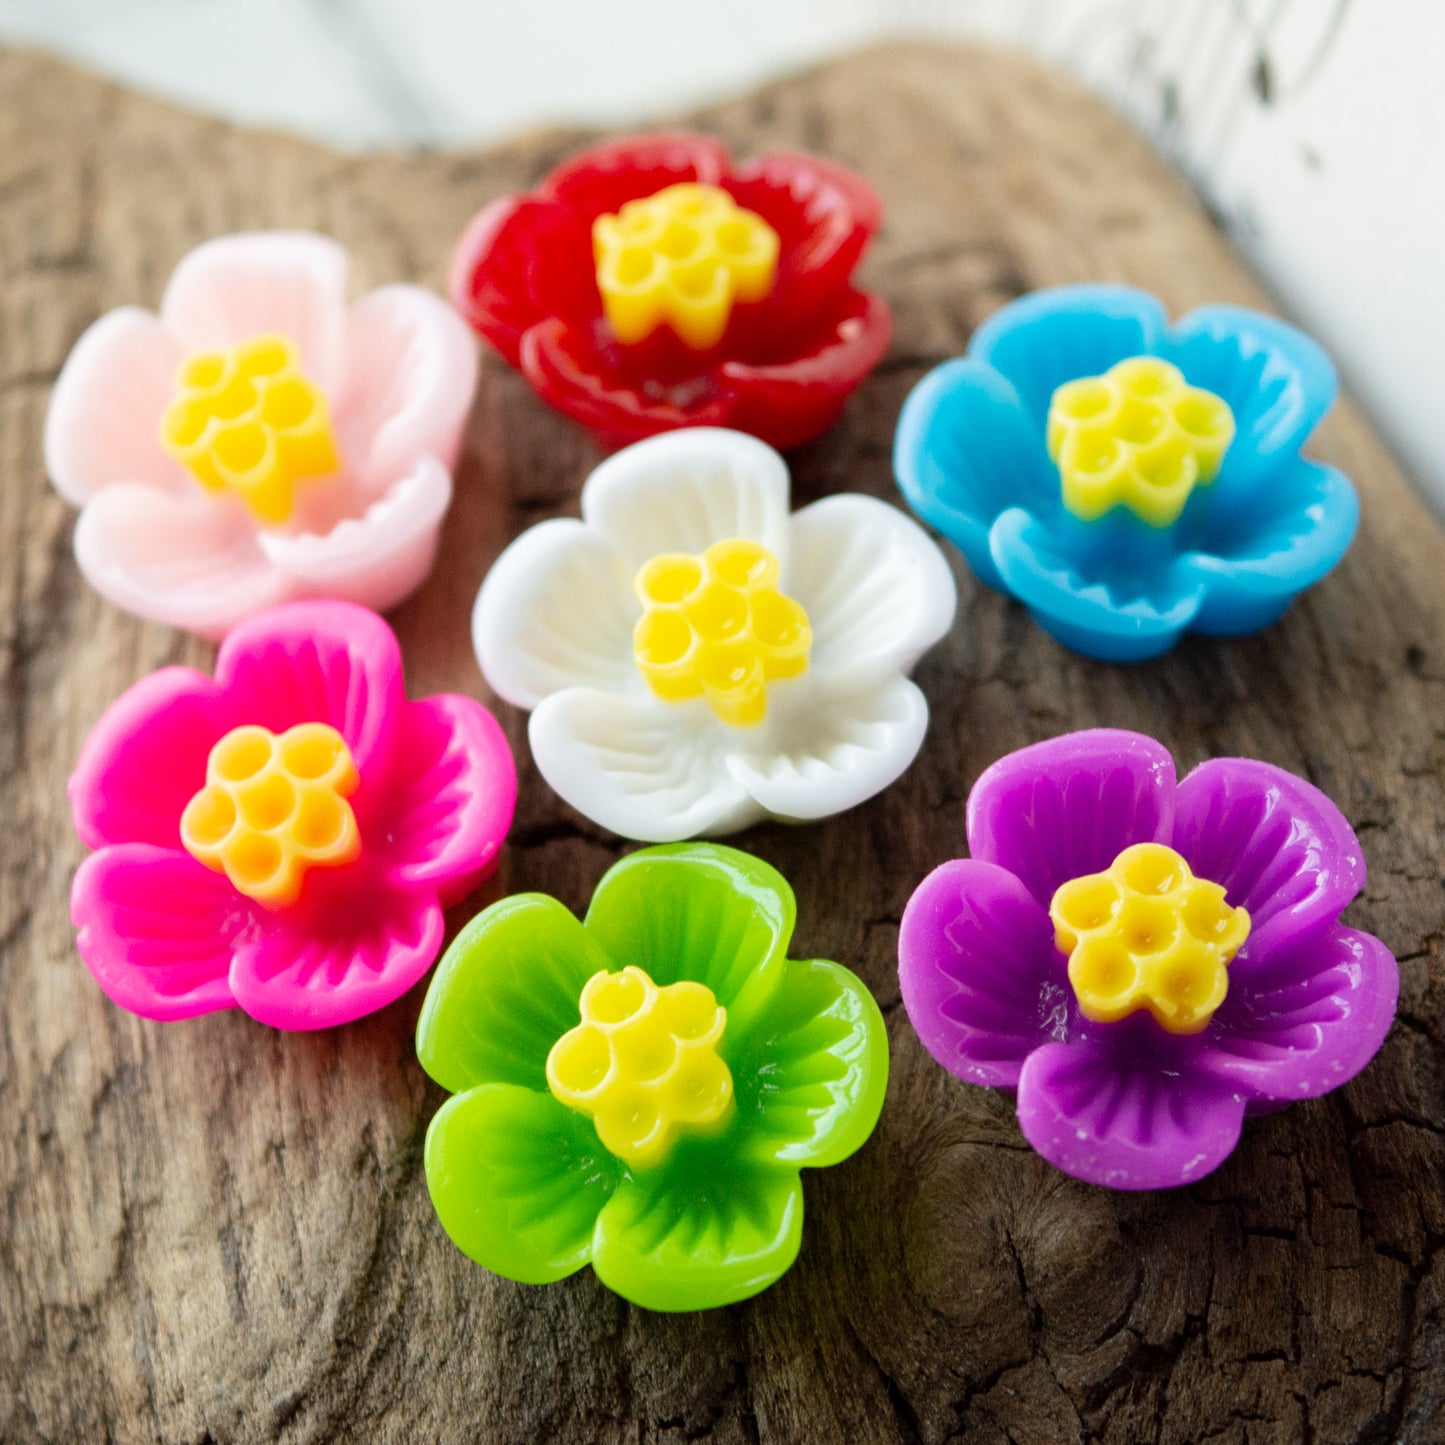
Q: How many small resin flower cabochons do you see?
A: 7